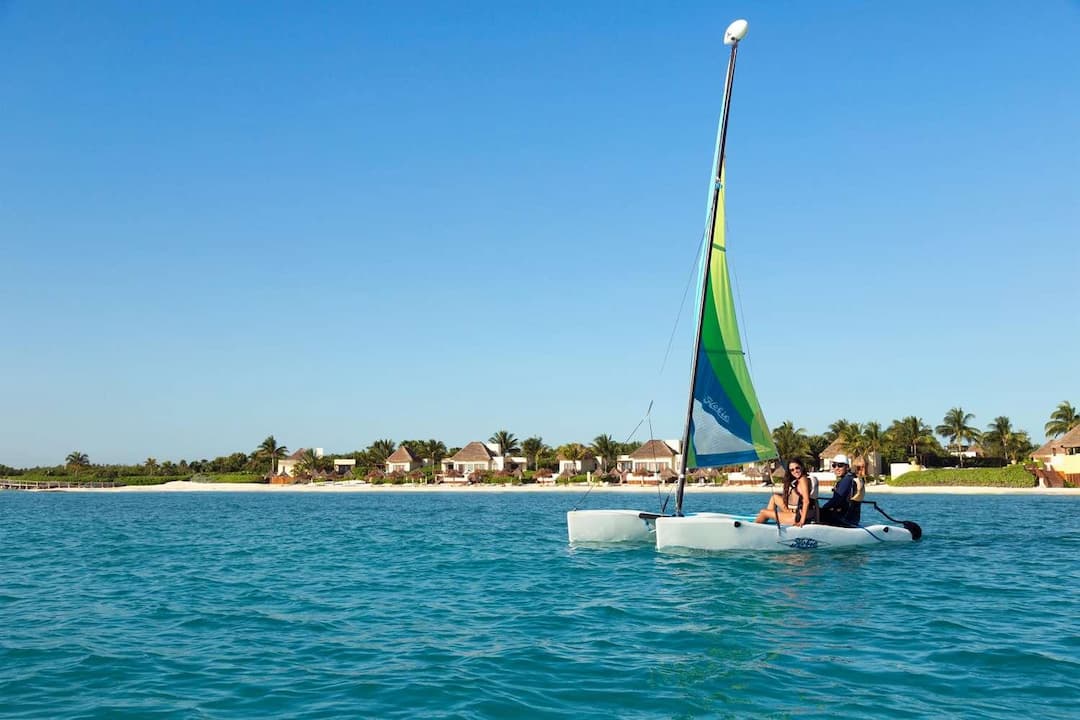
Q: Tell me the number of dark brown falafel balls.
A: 0